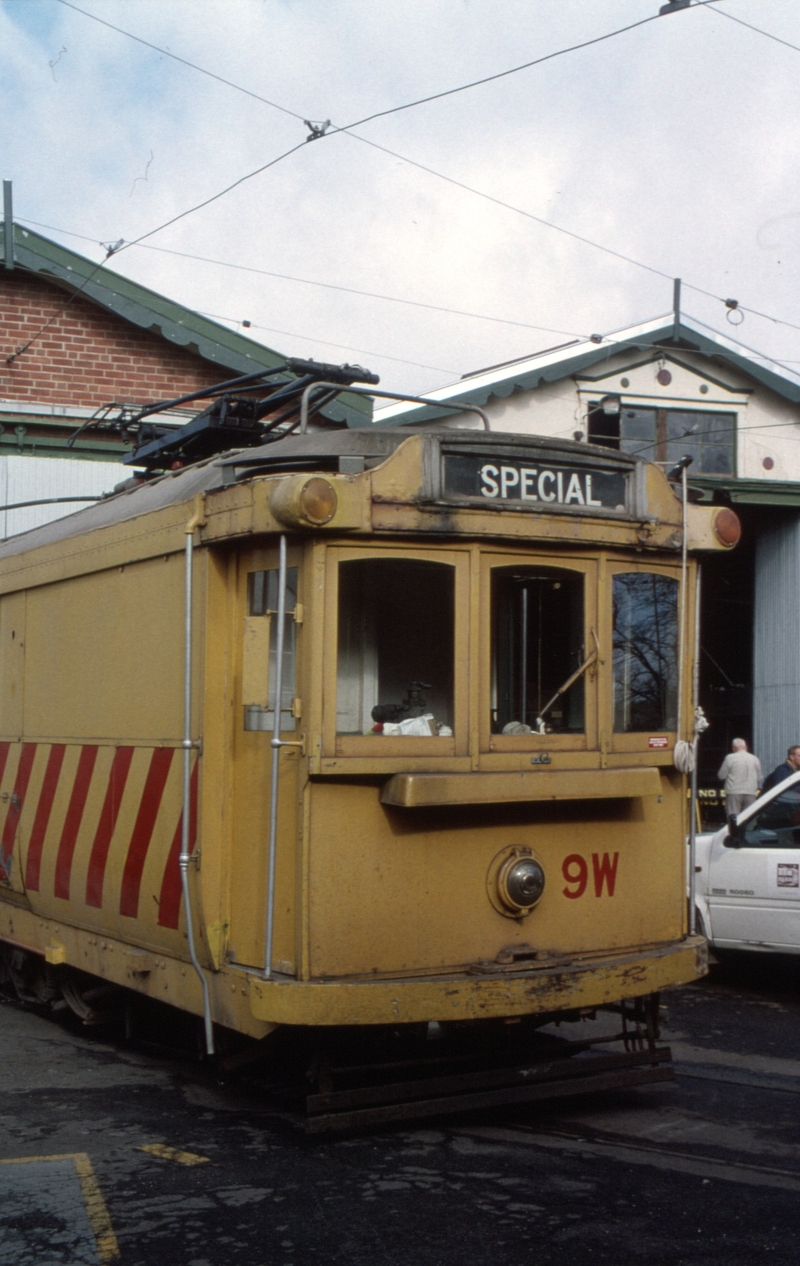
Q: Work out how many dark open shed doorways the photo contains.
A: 1